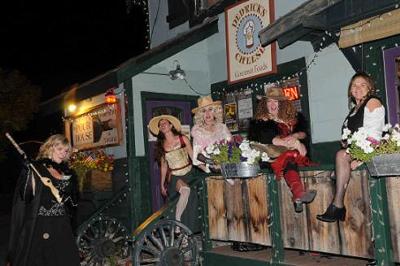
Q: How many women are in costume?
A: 5